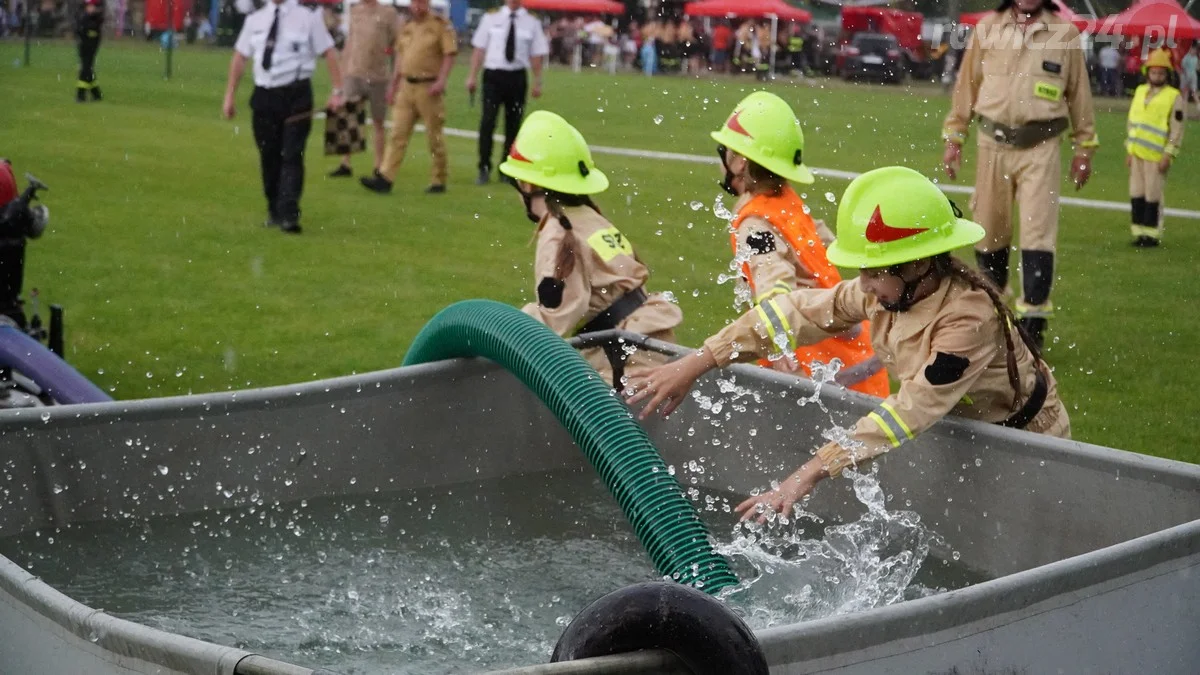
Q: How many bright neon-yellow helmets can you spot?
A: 3